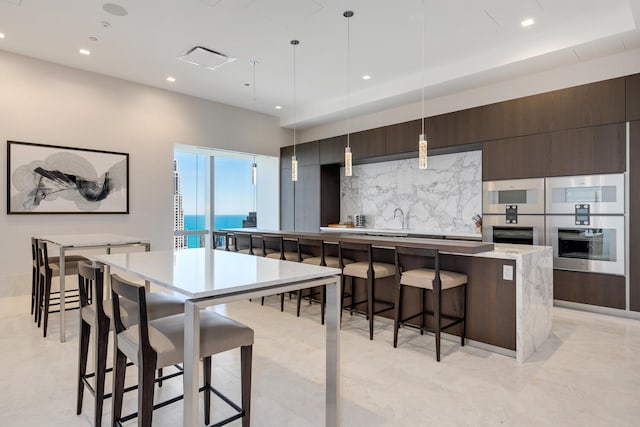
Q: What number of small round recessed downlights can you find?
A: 6